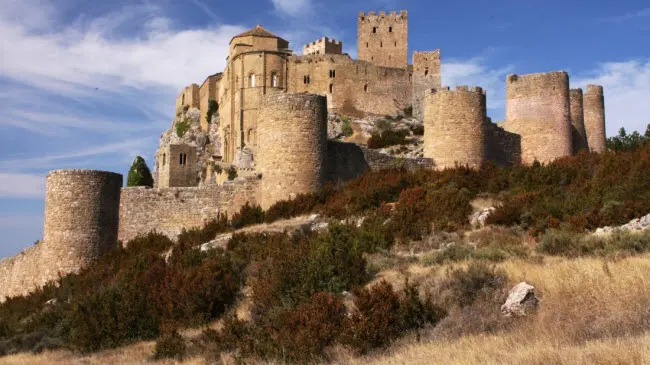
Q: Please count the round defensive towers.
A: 6